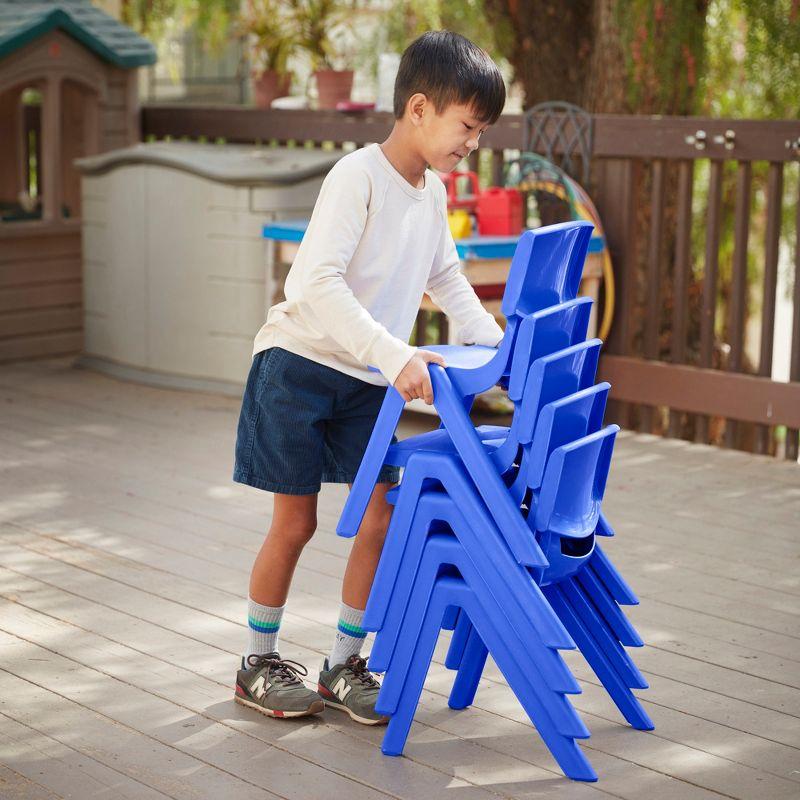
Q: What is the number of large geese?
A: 0